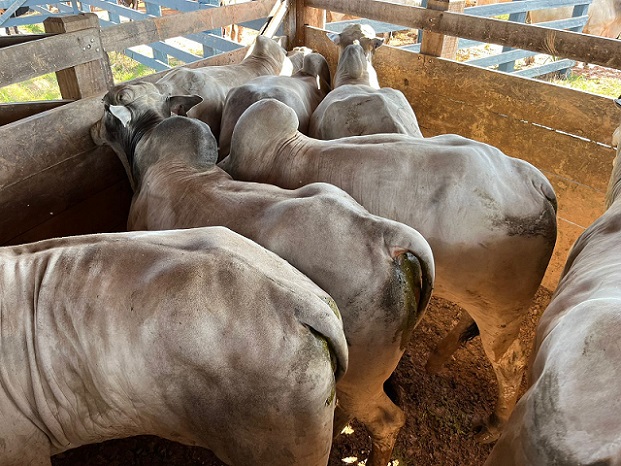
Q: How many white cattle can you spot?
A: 7